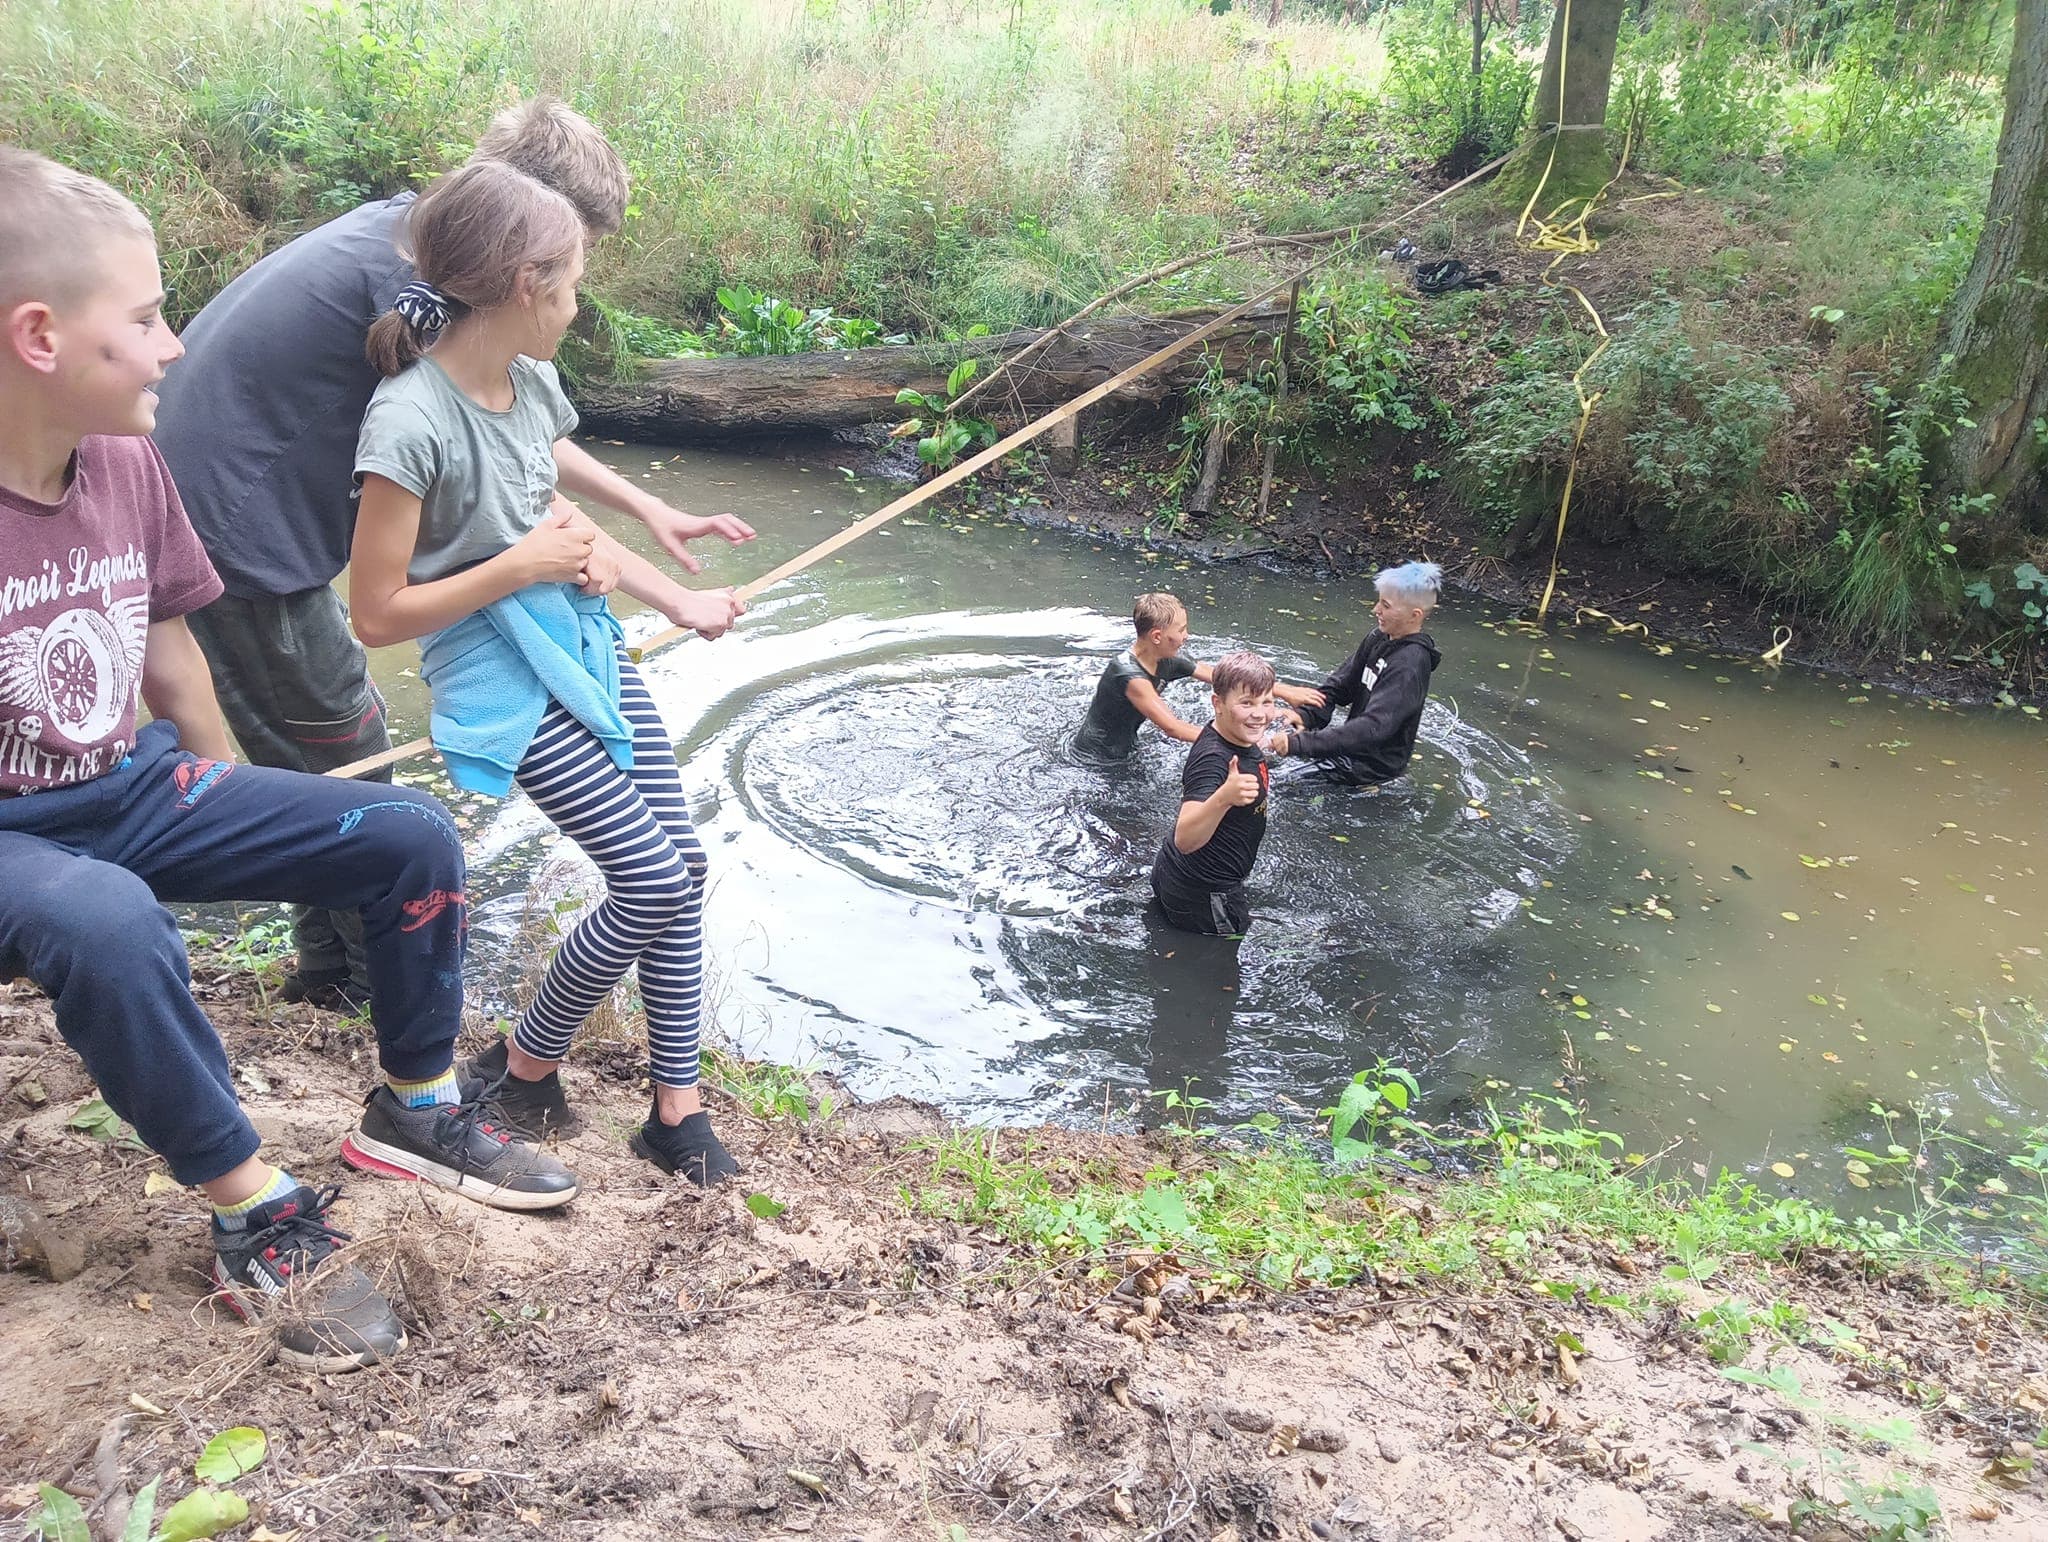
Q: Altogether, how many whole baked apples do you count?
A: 0